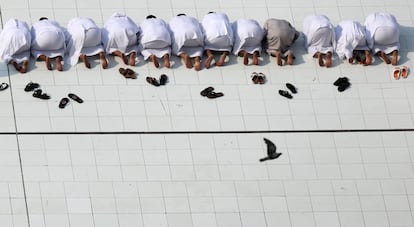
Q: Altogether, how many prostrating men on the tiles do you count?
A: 12